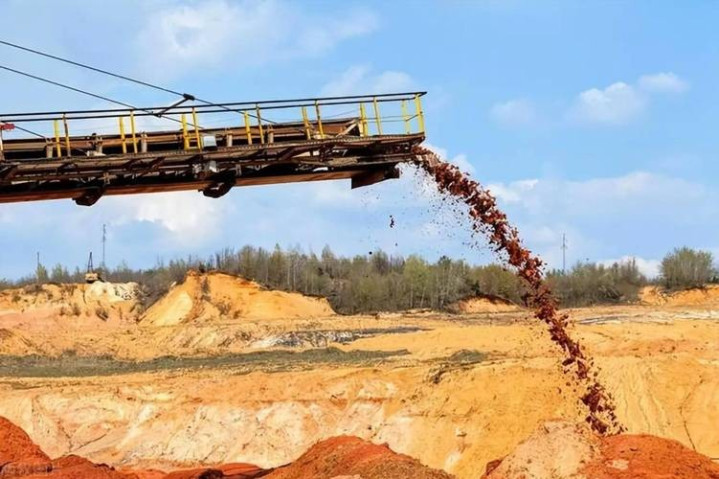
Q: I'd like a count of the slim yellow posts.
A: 14